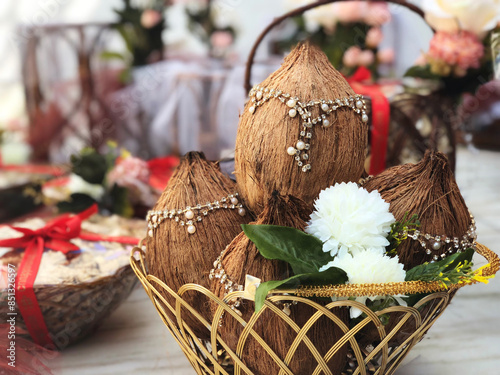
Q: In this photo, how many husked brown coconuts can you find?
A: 4